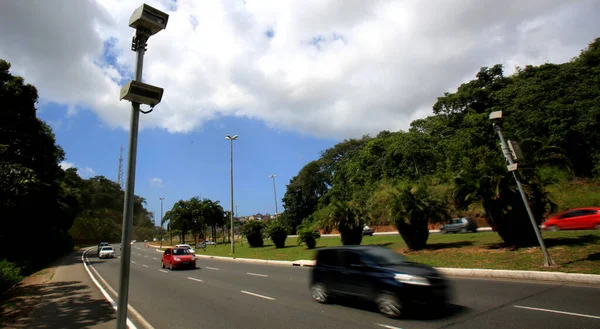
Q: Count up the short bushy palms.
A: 6